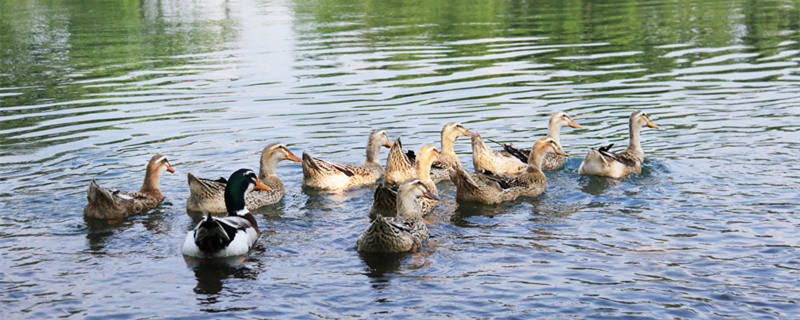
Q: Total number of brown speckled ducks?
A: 9